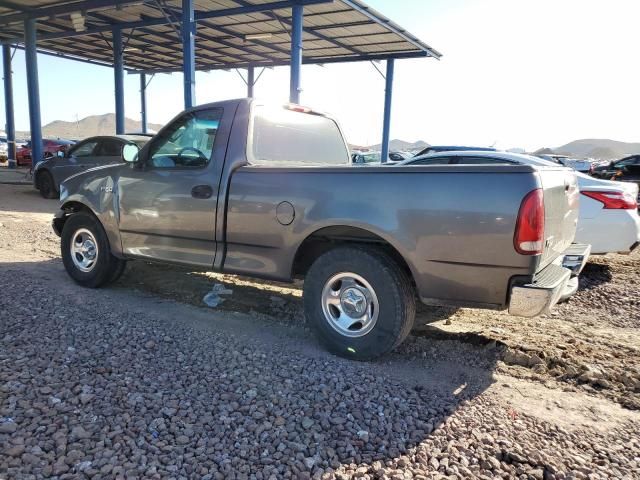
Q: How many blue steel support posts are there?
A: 8